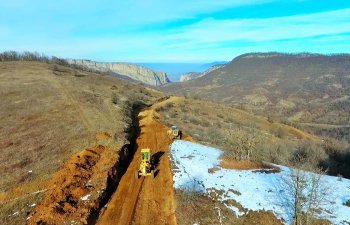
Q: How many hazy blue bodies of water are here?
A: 1